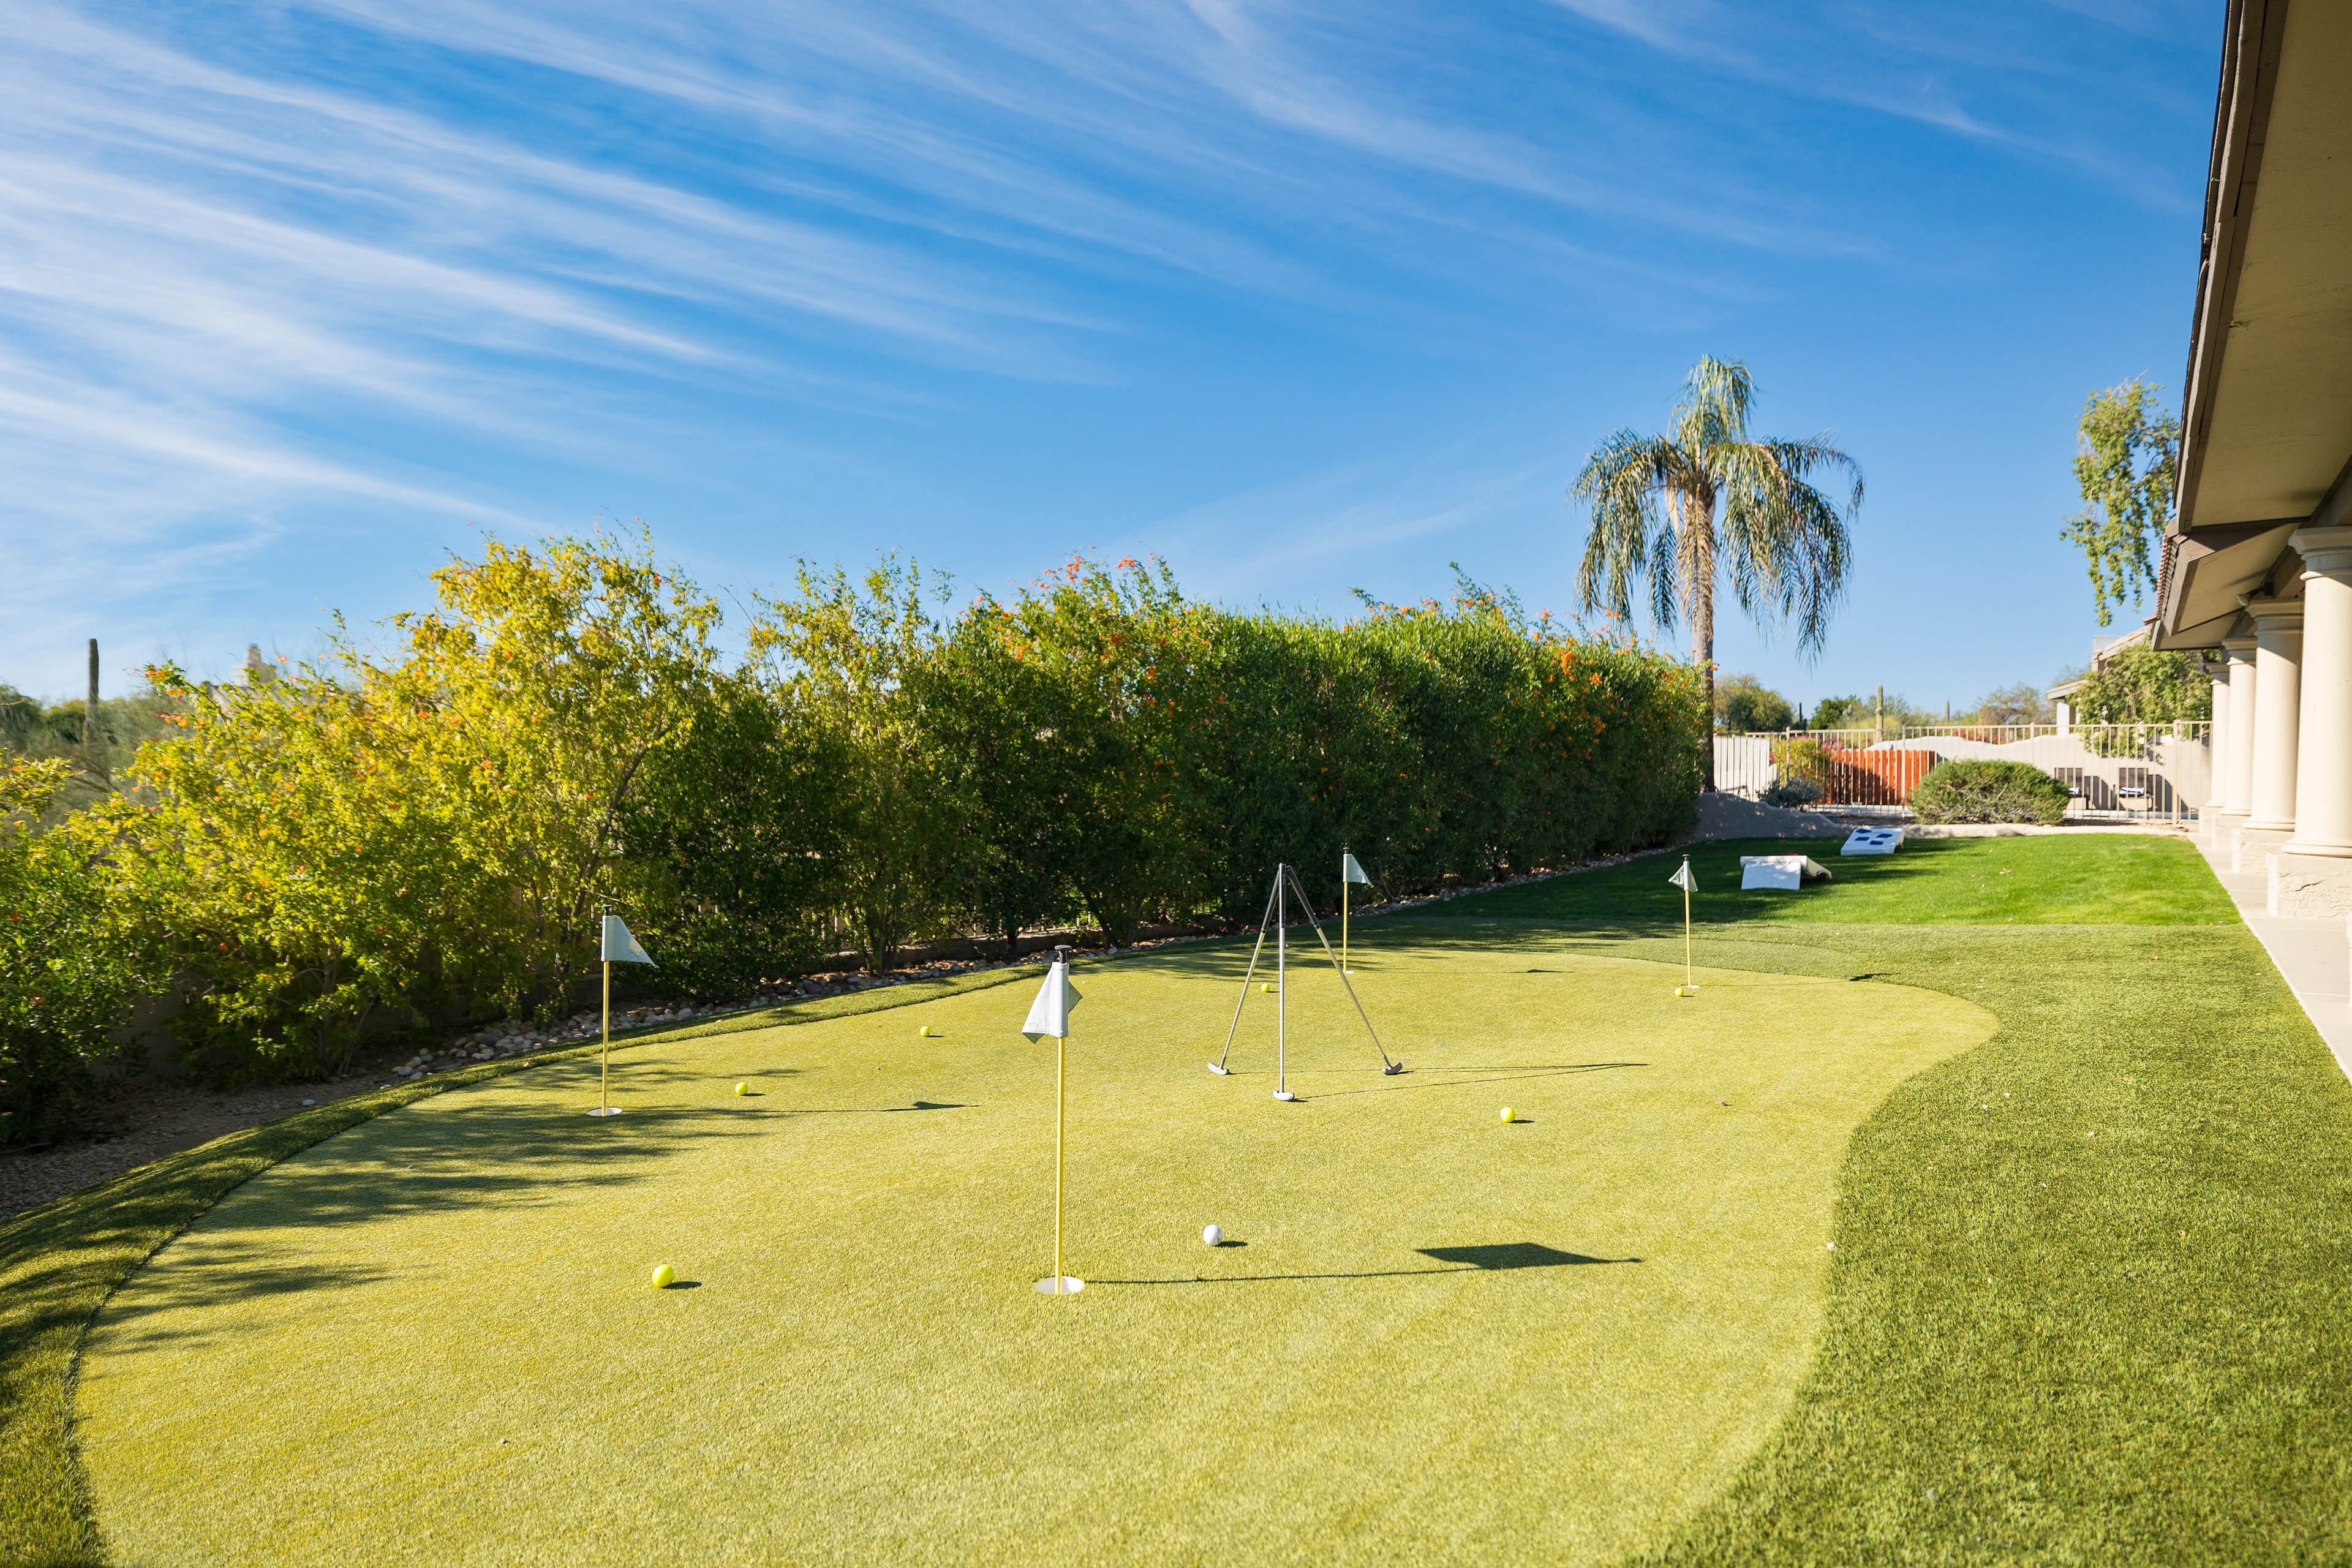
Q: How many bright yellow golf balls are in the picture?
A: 6